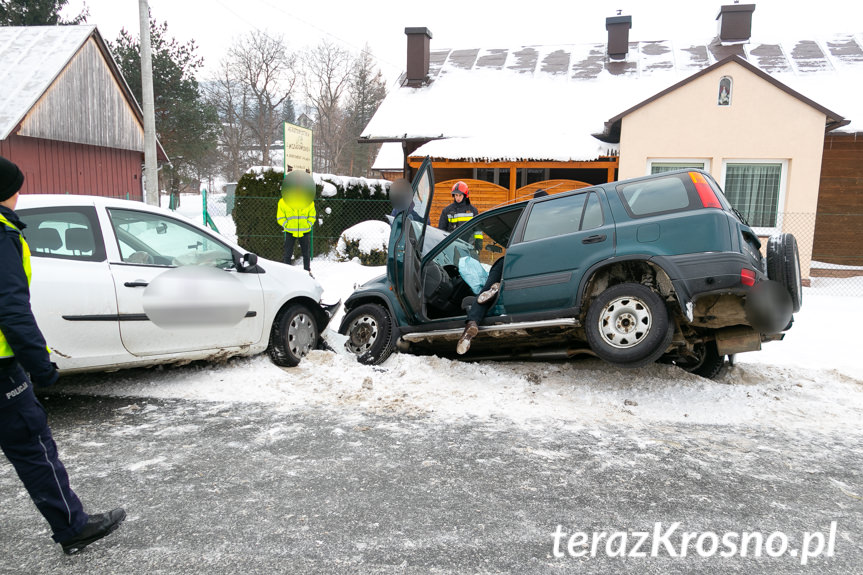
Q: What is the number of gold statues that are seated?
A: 0